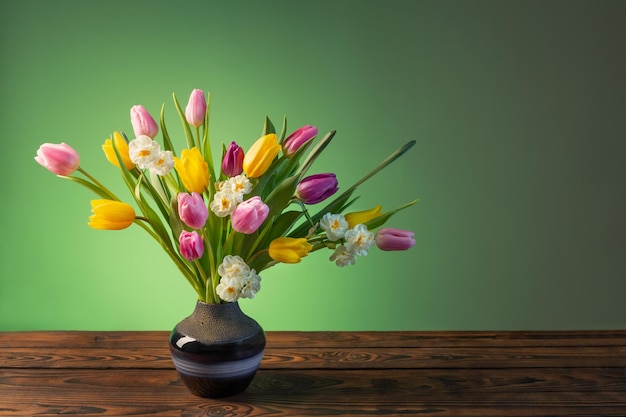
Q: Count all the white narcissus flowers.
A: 10